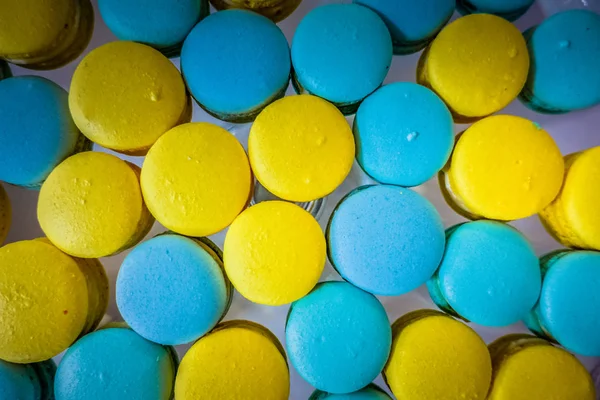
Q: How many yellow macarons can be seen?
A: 15